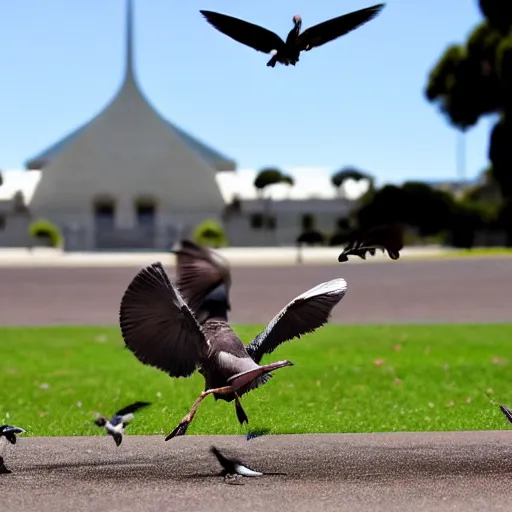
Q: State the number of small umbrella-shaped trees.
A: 2